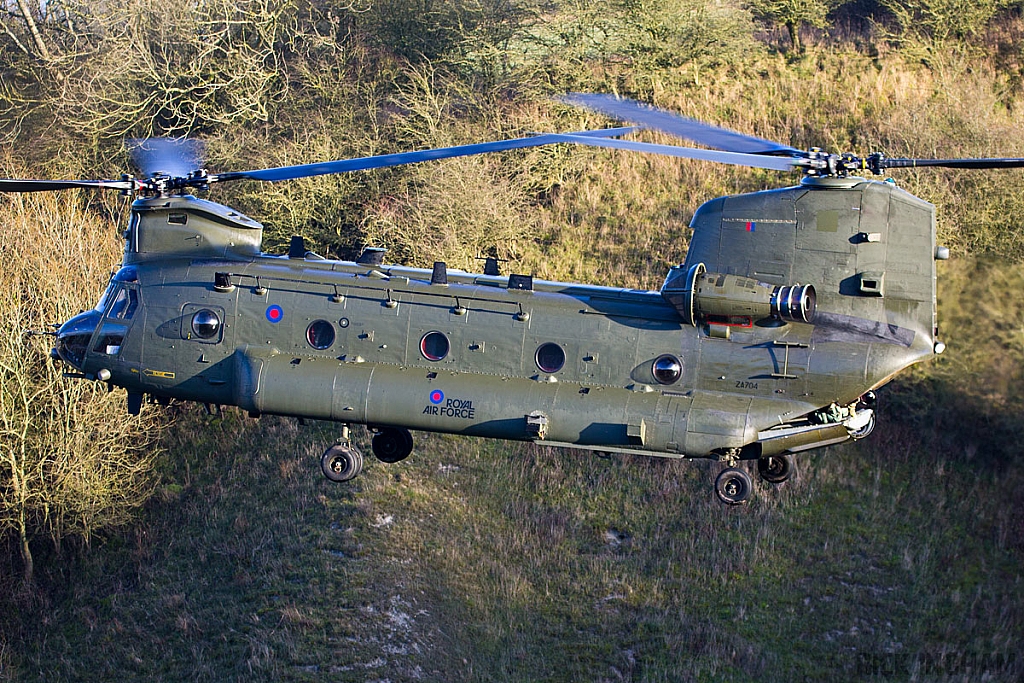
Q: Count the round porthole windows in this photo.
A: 5